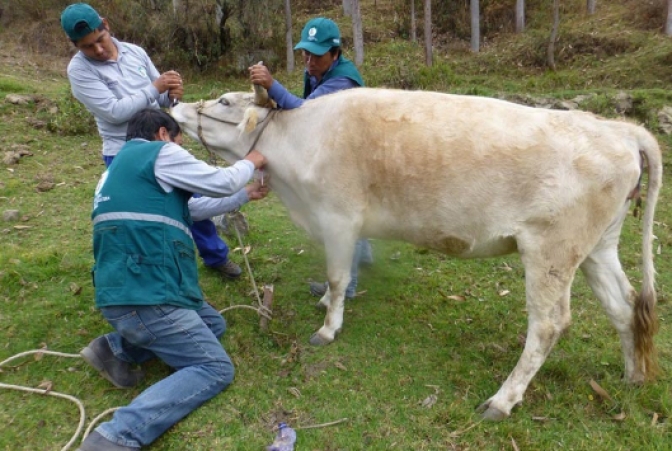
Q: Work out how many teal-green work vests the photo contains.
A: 2